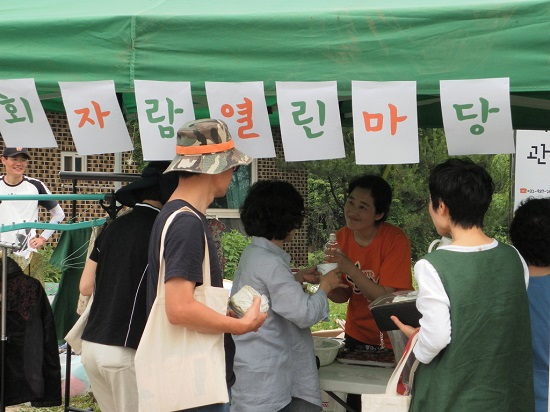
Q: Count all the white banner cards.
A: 7